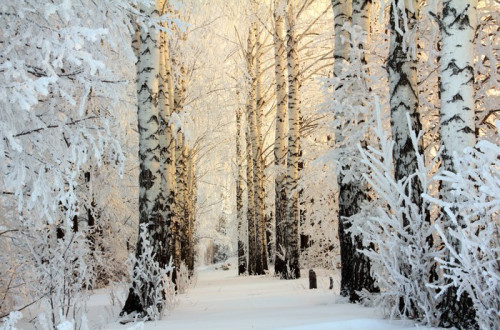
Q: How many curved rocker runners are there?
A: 0